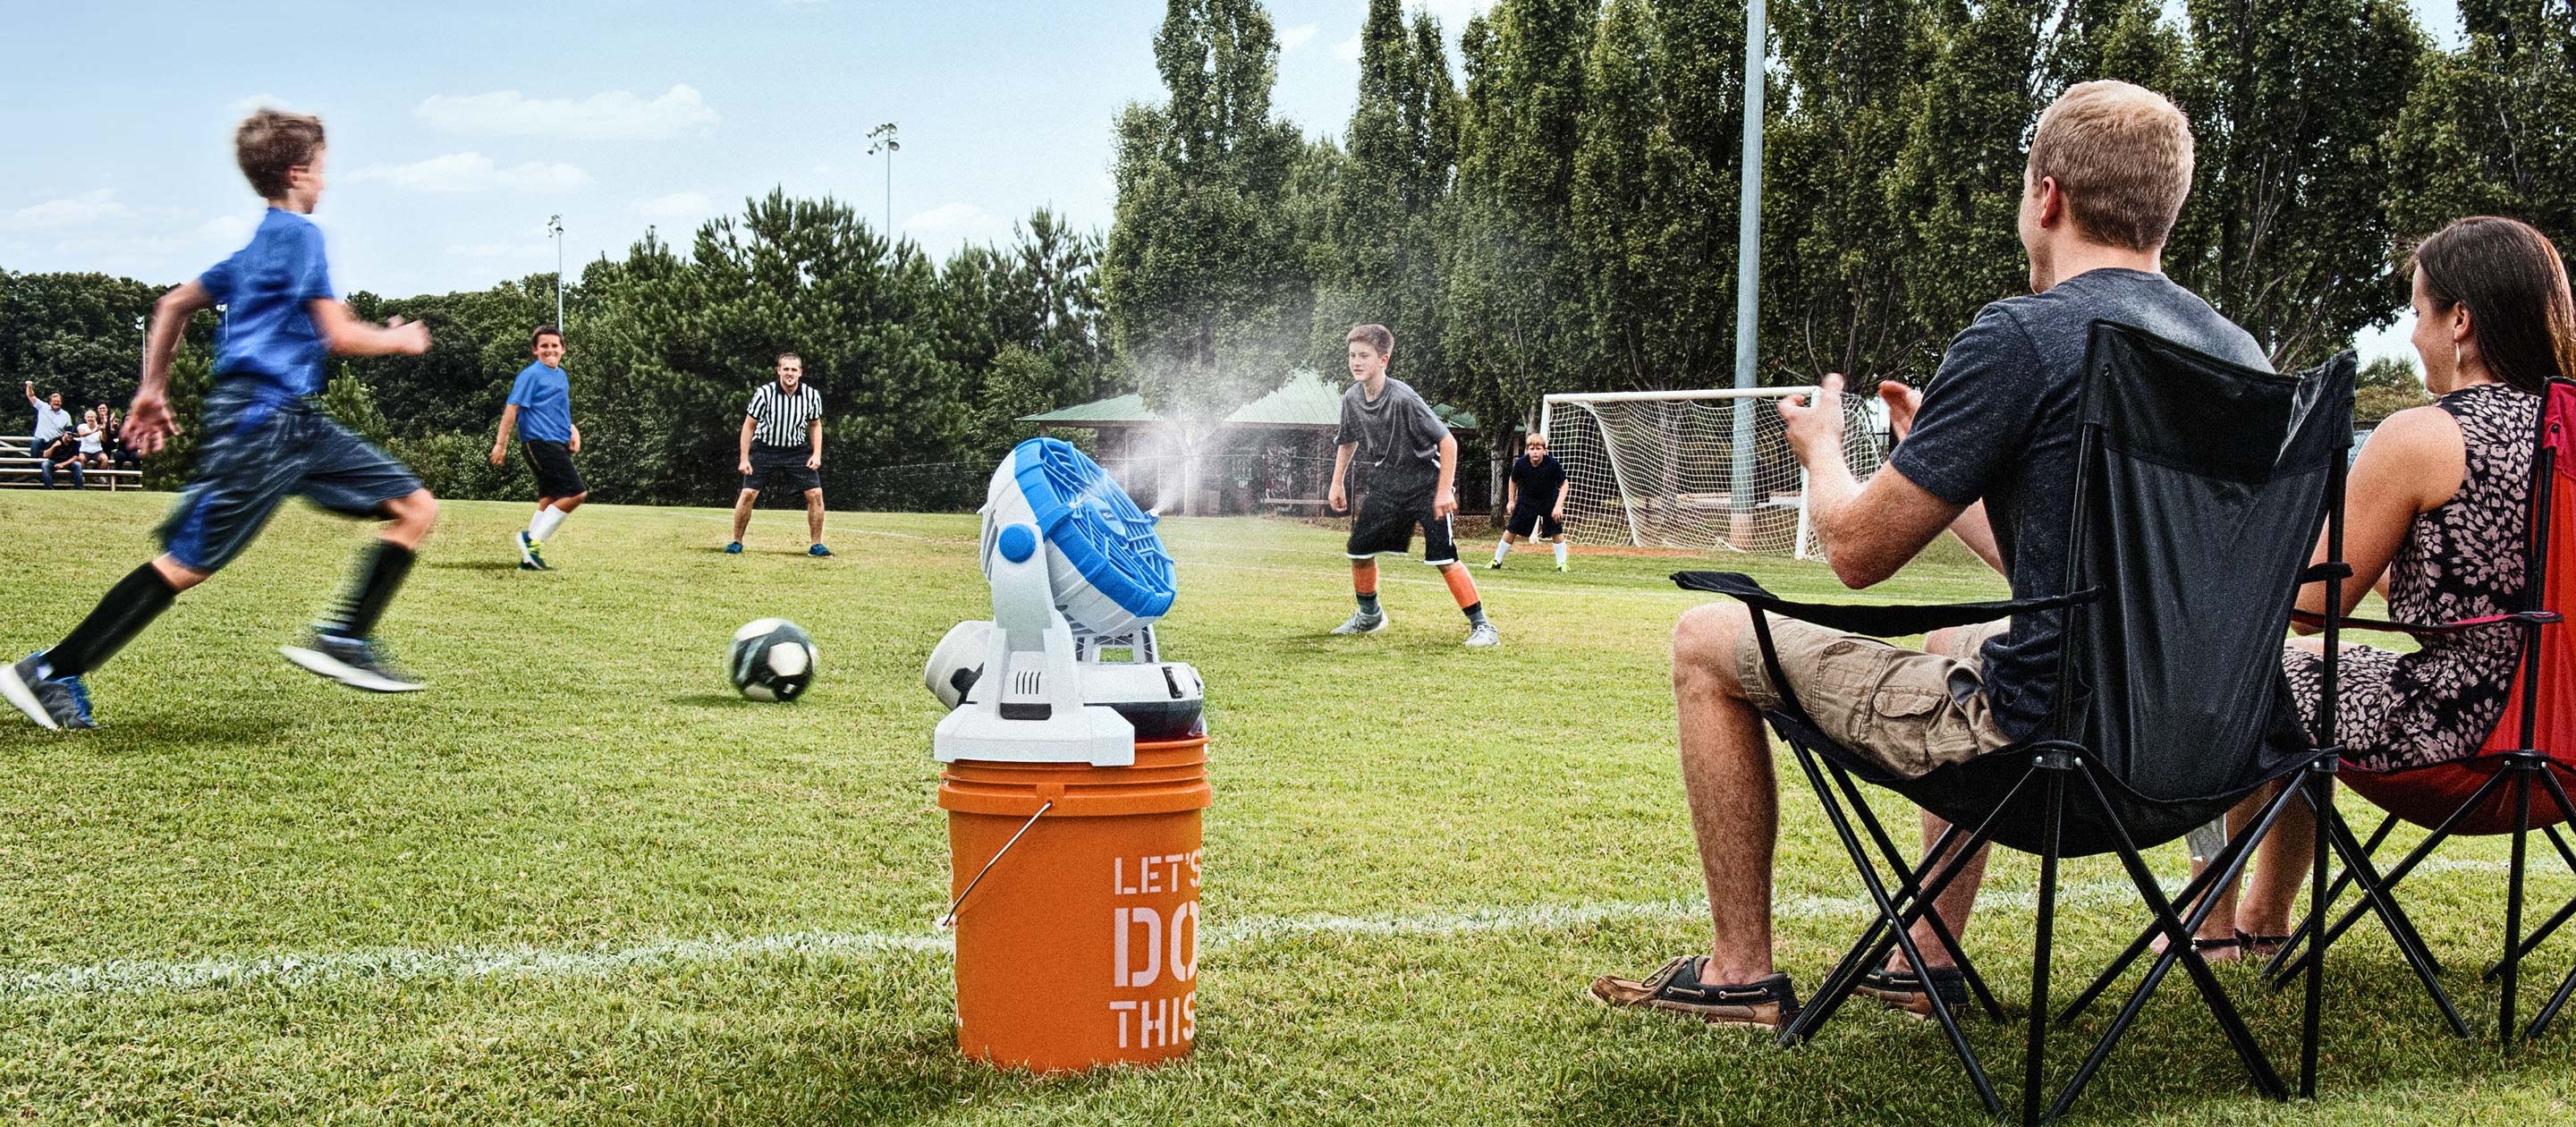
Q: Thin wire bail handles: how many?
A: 1